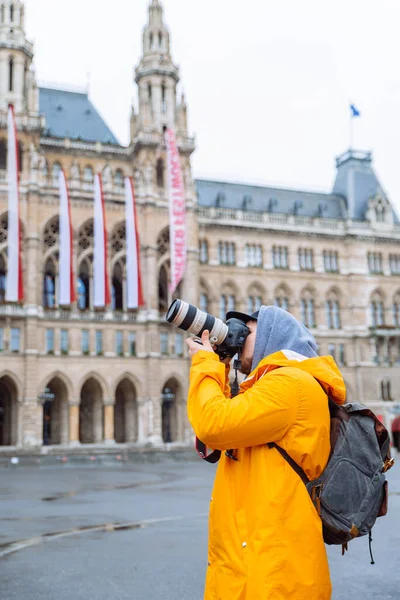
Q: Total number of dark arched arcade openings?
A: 5